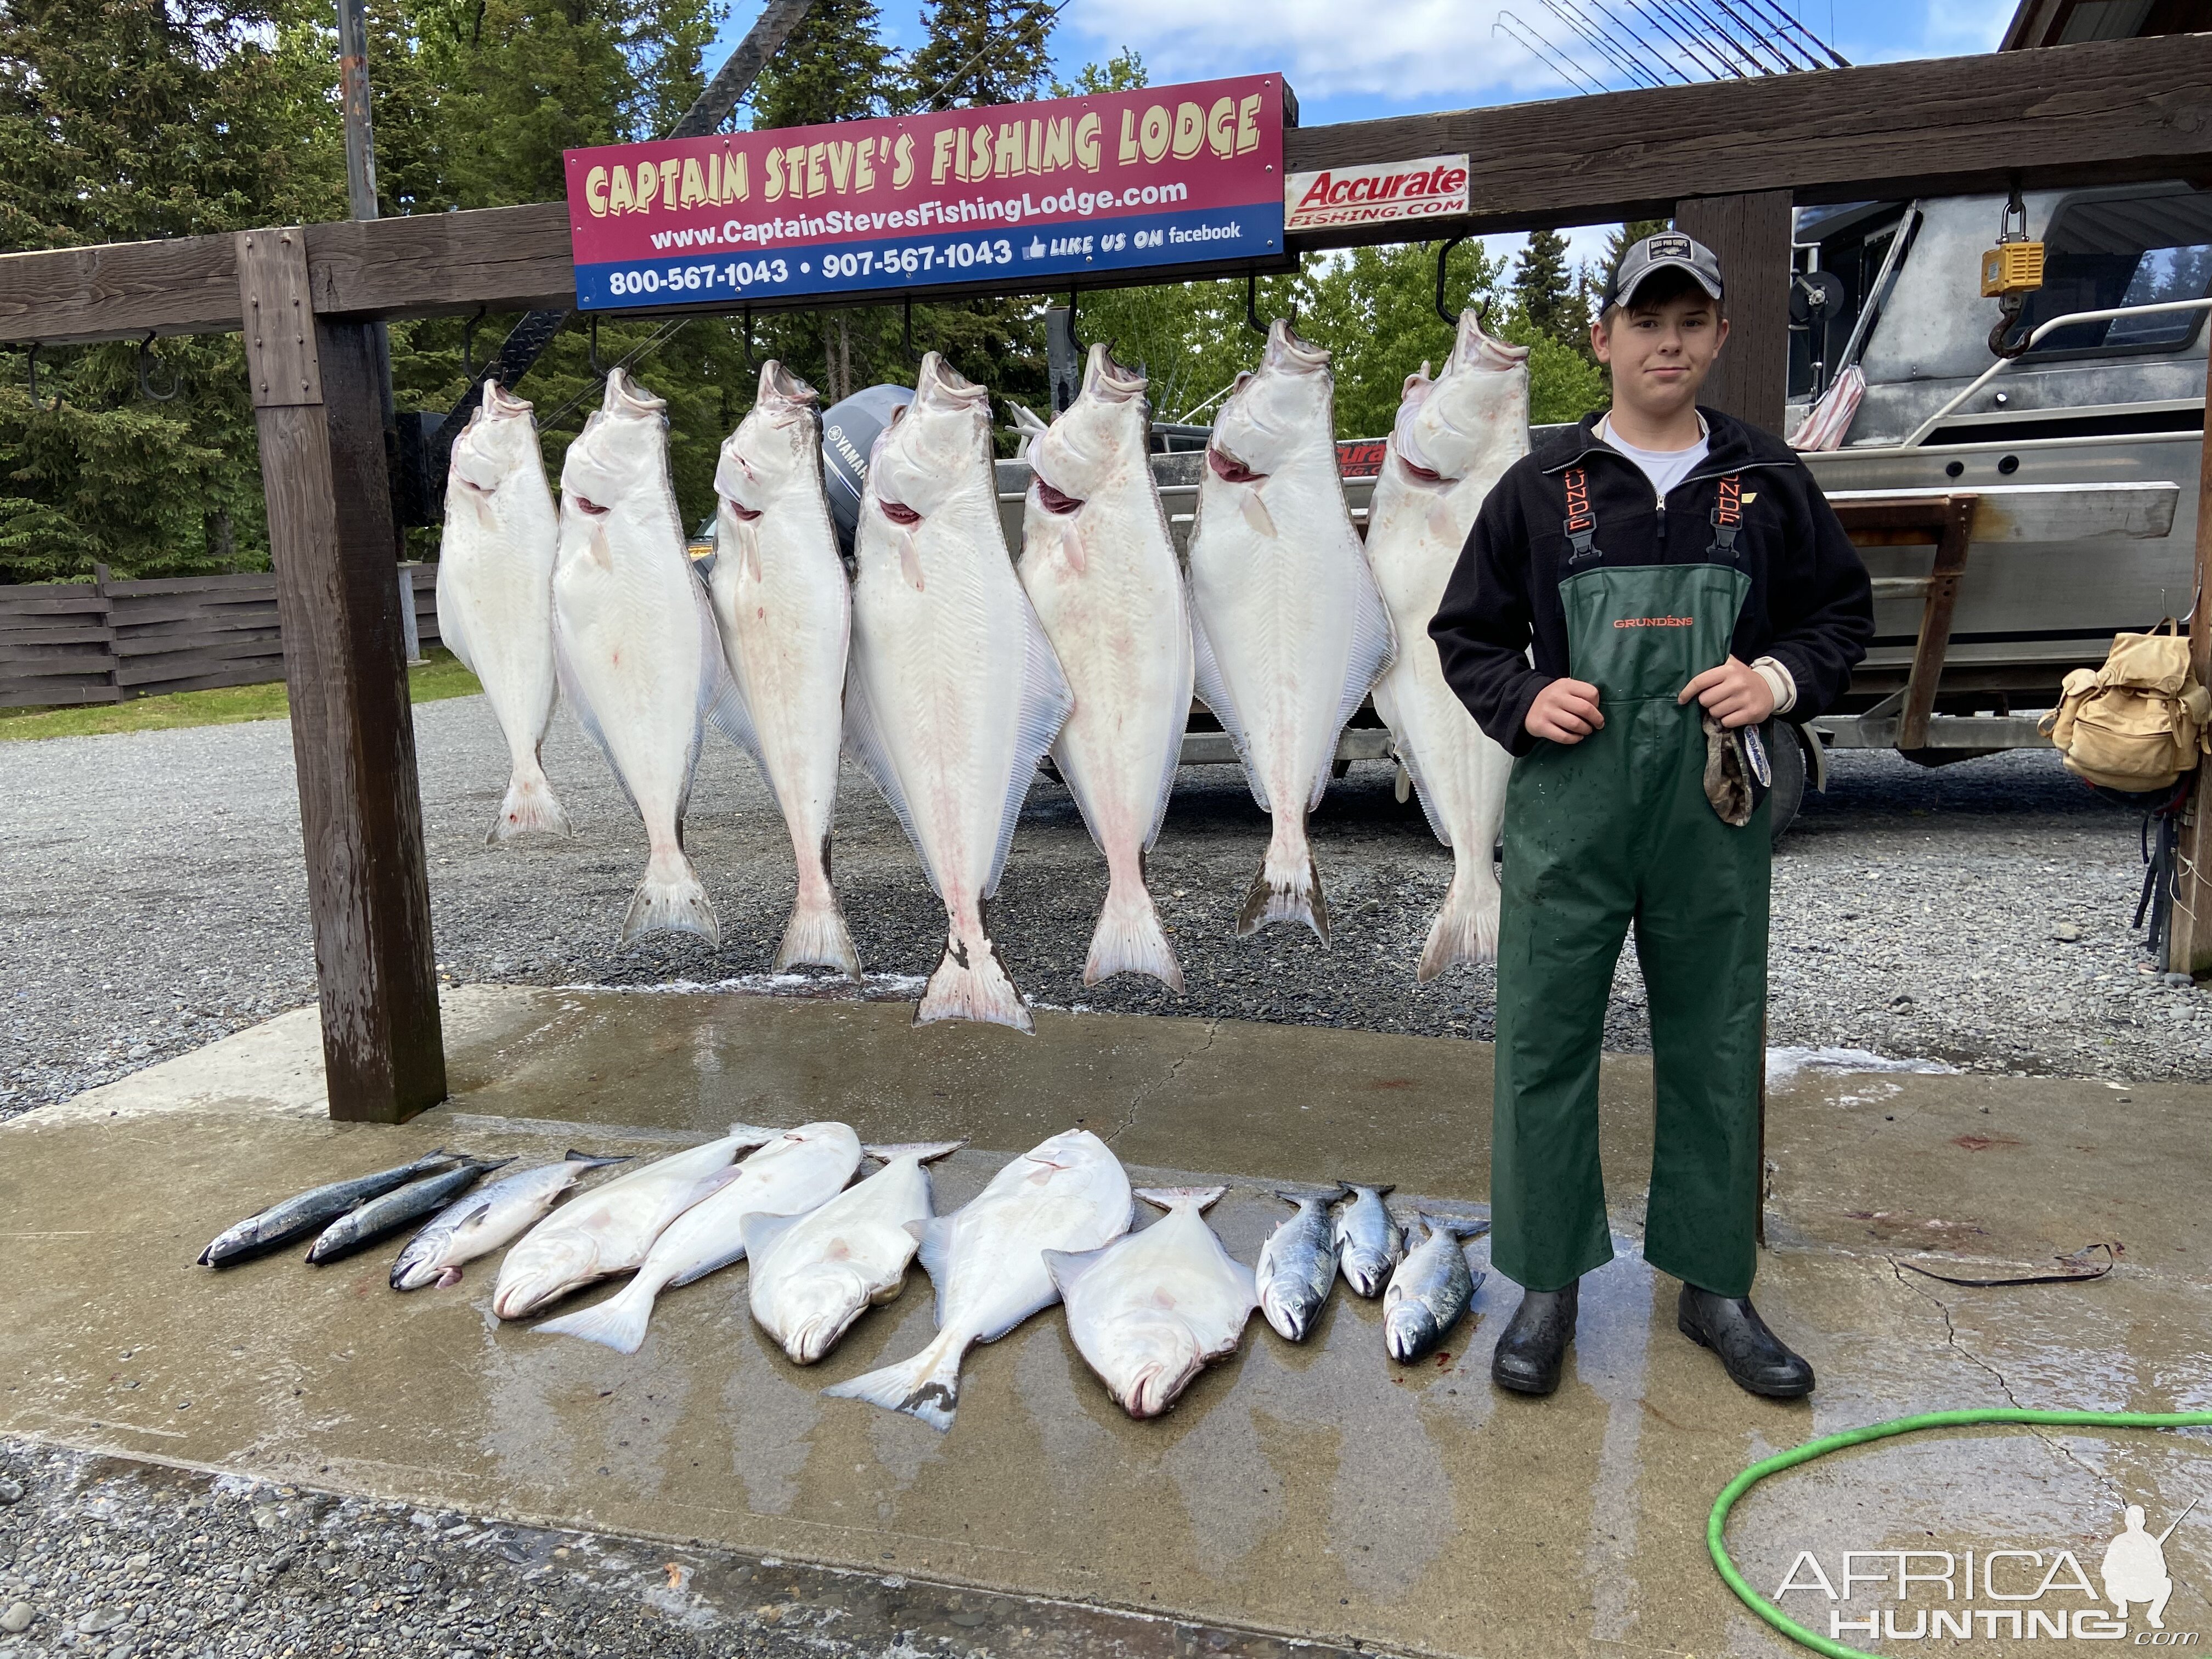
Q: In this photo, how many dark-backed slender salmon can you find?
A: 6